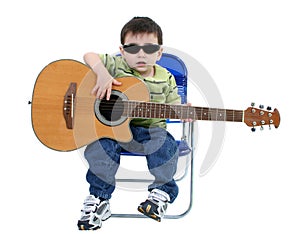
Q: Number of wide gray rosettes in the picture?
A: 1